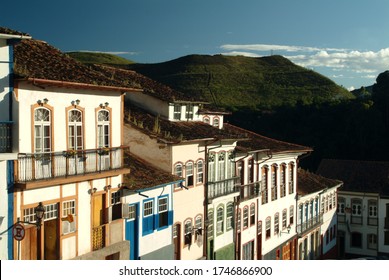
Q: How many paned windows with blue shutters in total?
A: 2